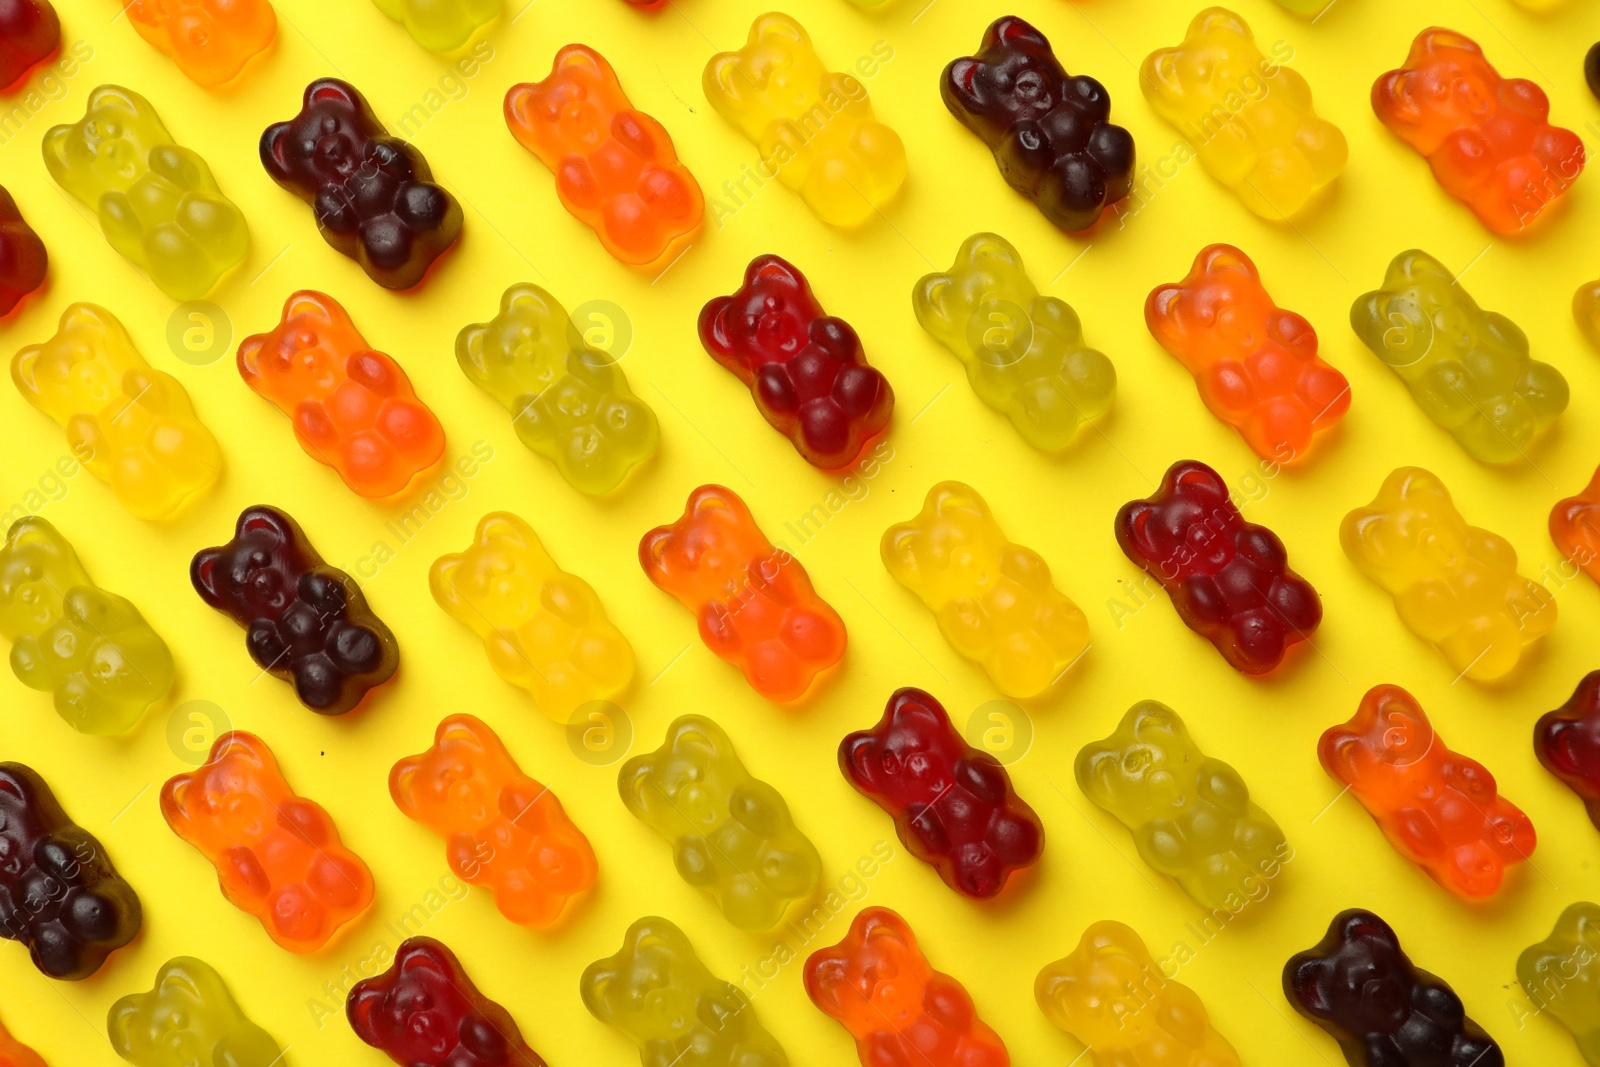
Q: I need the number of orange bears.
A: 12